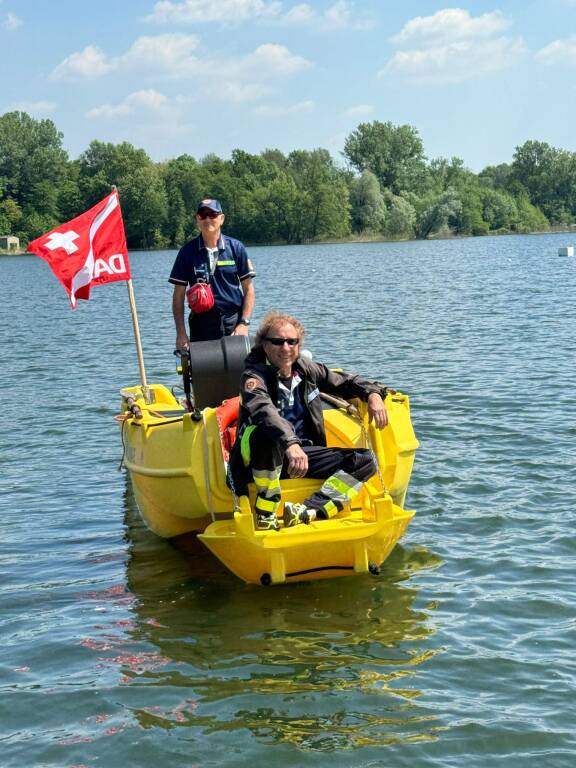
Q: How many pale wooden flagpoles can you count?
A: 1